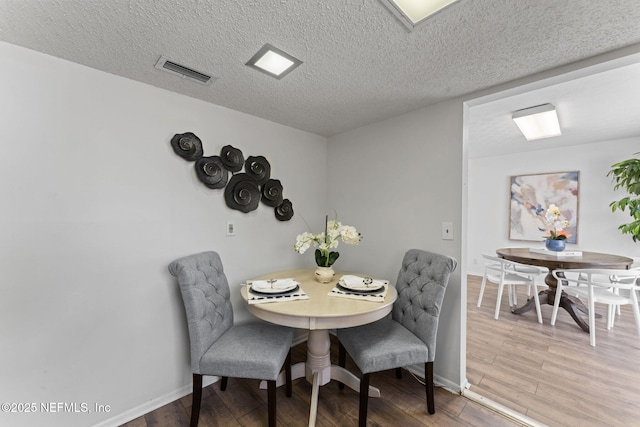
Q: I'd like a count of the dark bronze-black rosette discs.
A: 7